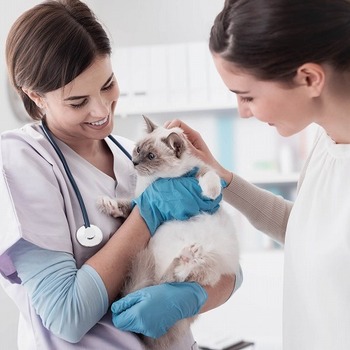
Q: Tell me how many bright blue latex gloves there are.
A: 2